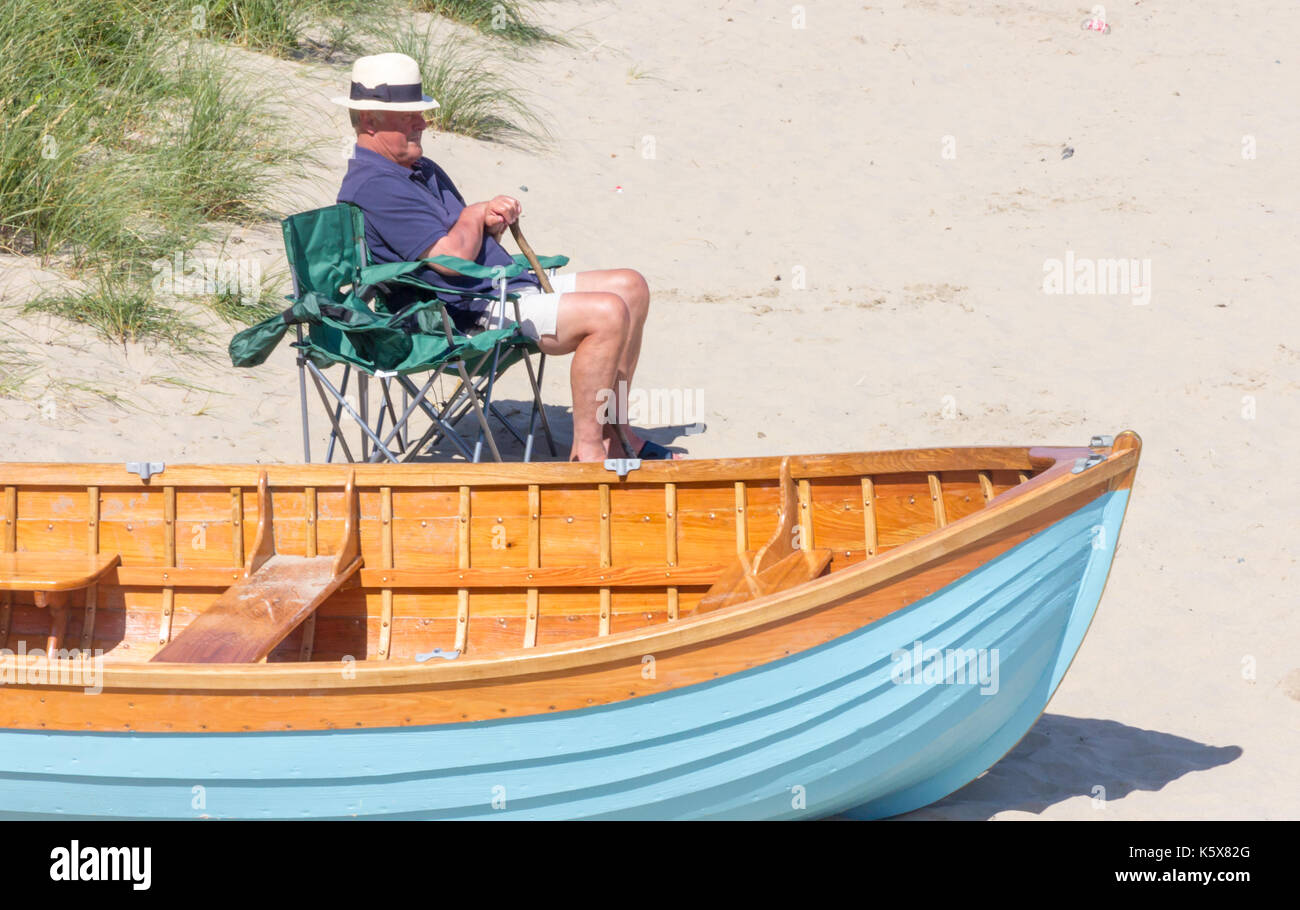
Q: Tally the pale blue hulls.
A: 1